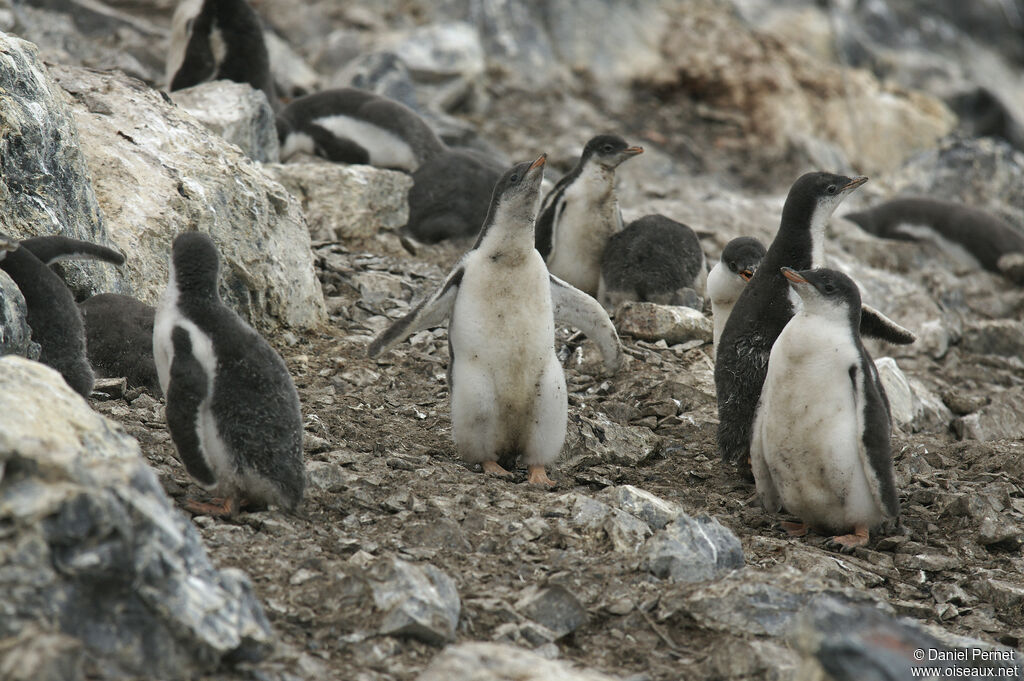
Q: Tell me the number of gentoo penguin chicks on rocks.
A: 13